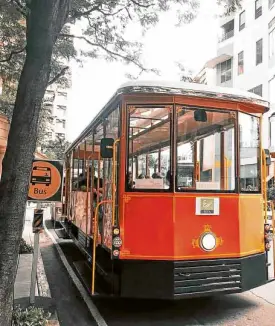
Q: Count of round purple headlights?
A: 0